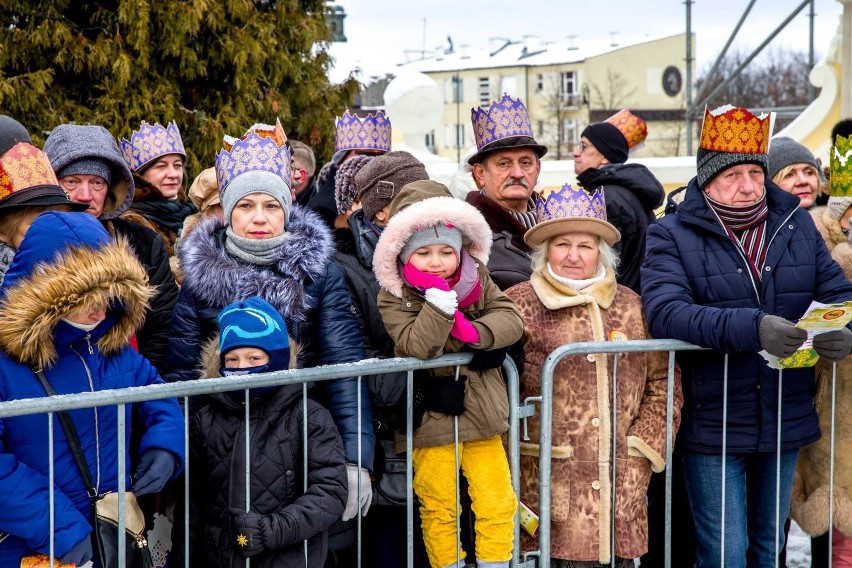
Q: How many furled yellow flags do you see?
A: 0